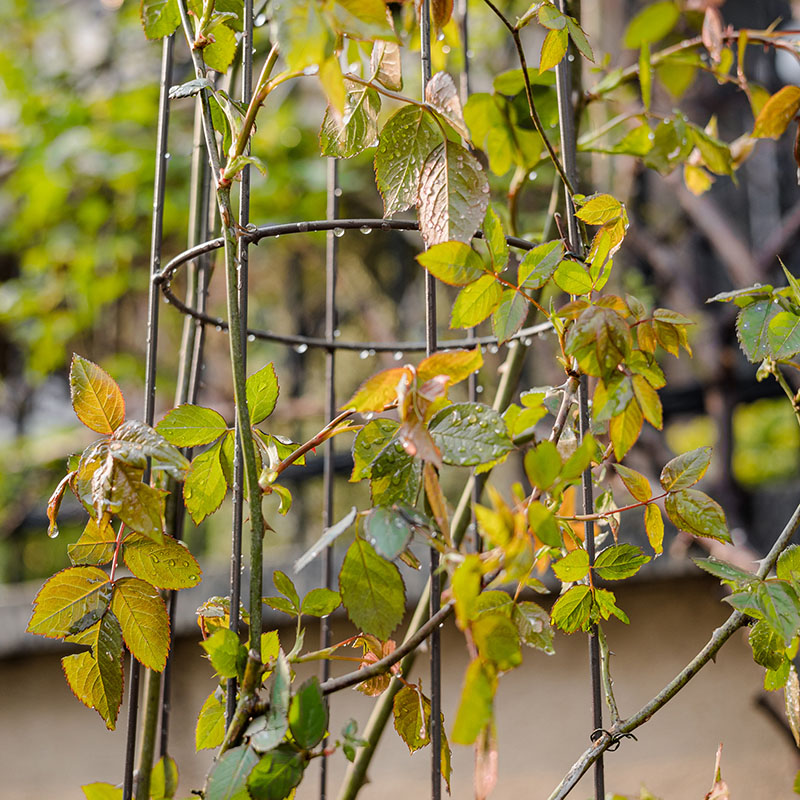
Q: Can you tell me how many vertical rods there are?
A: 7